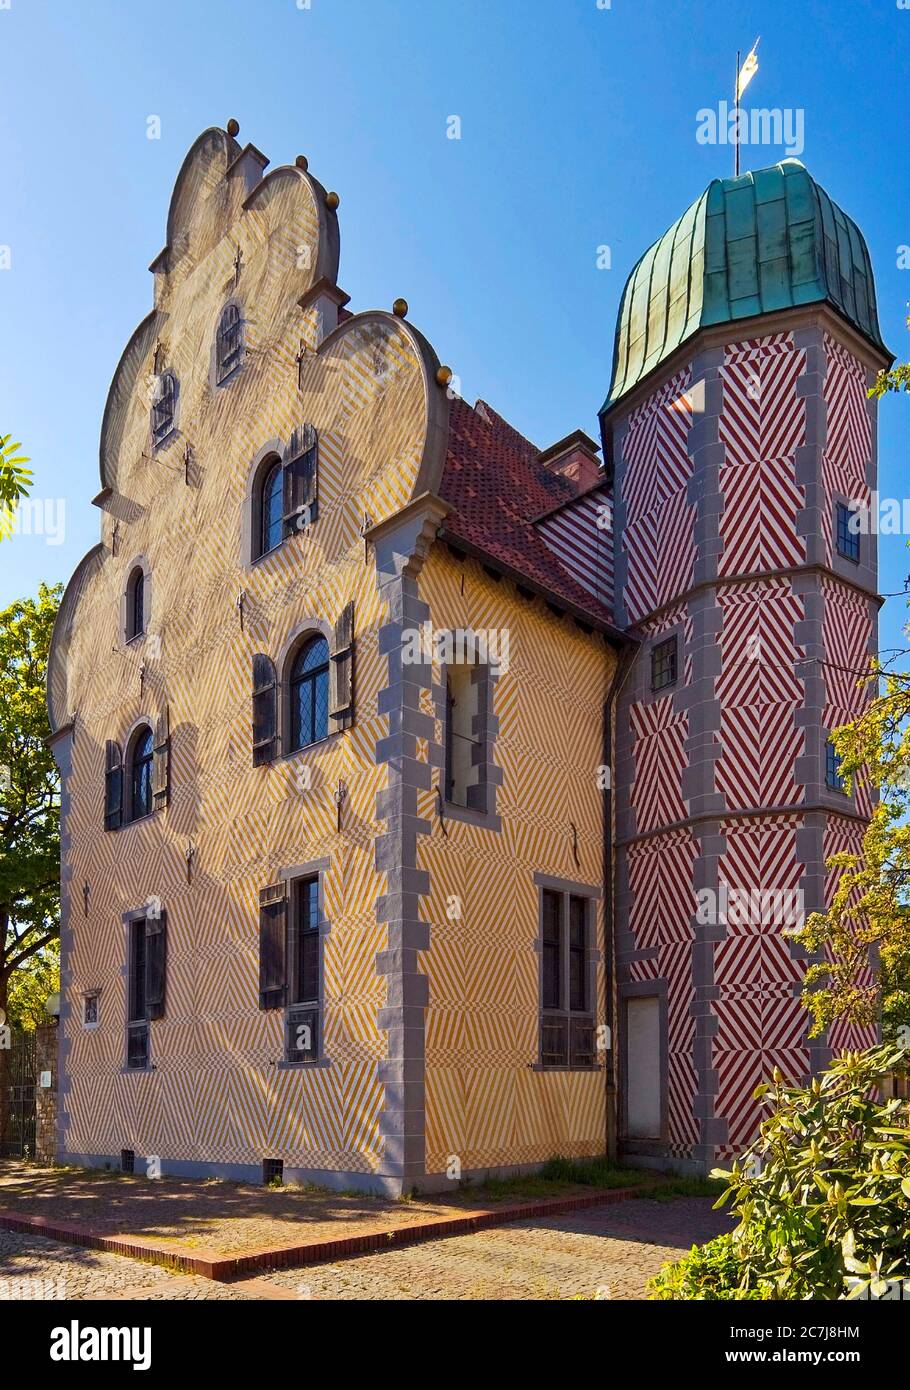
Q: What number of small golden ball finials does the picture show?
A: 5